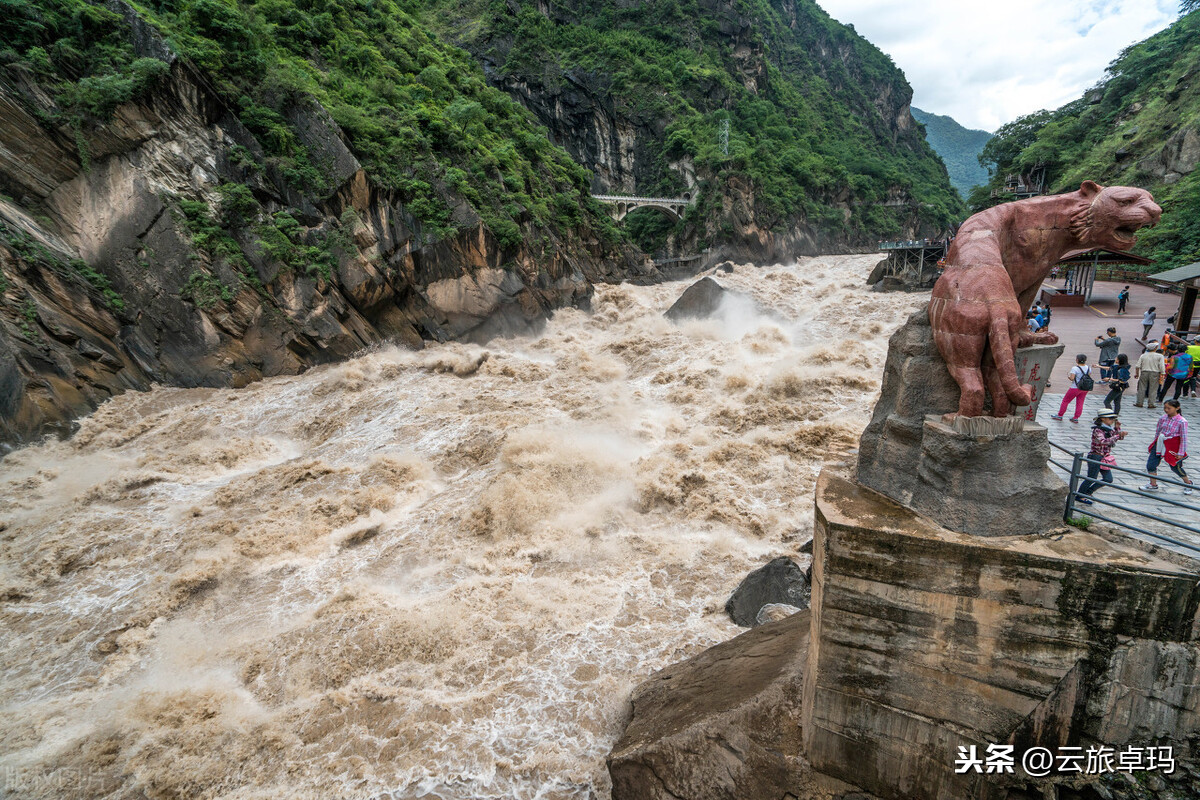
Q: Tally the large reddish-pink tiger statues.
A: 1